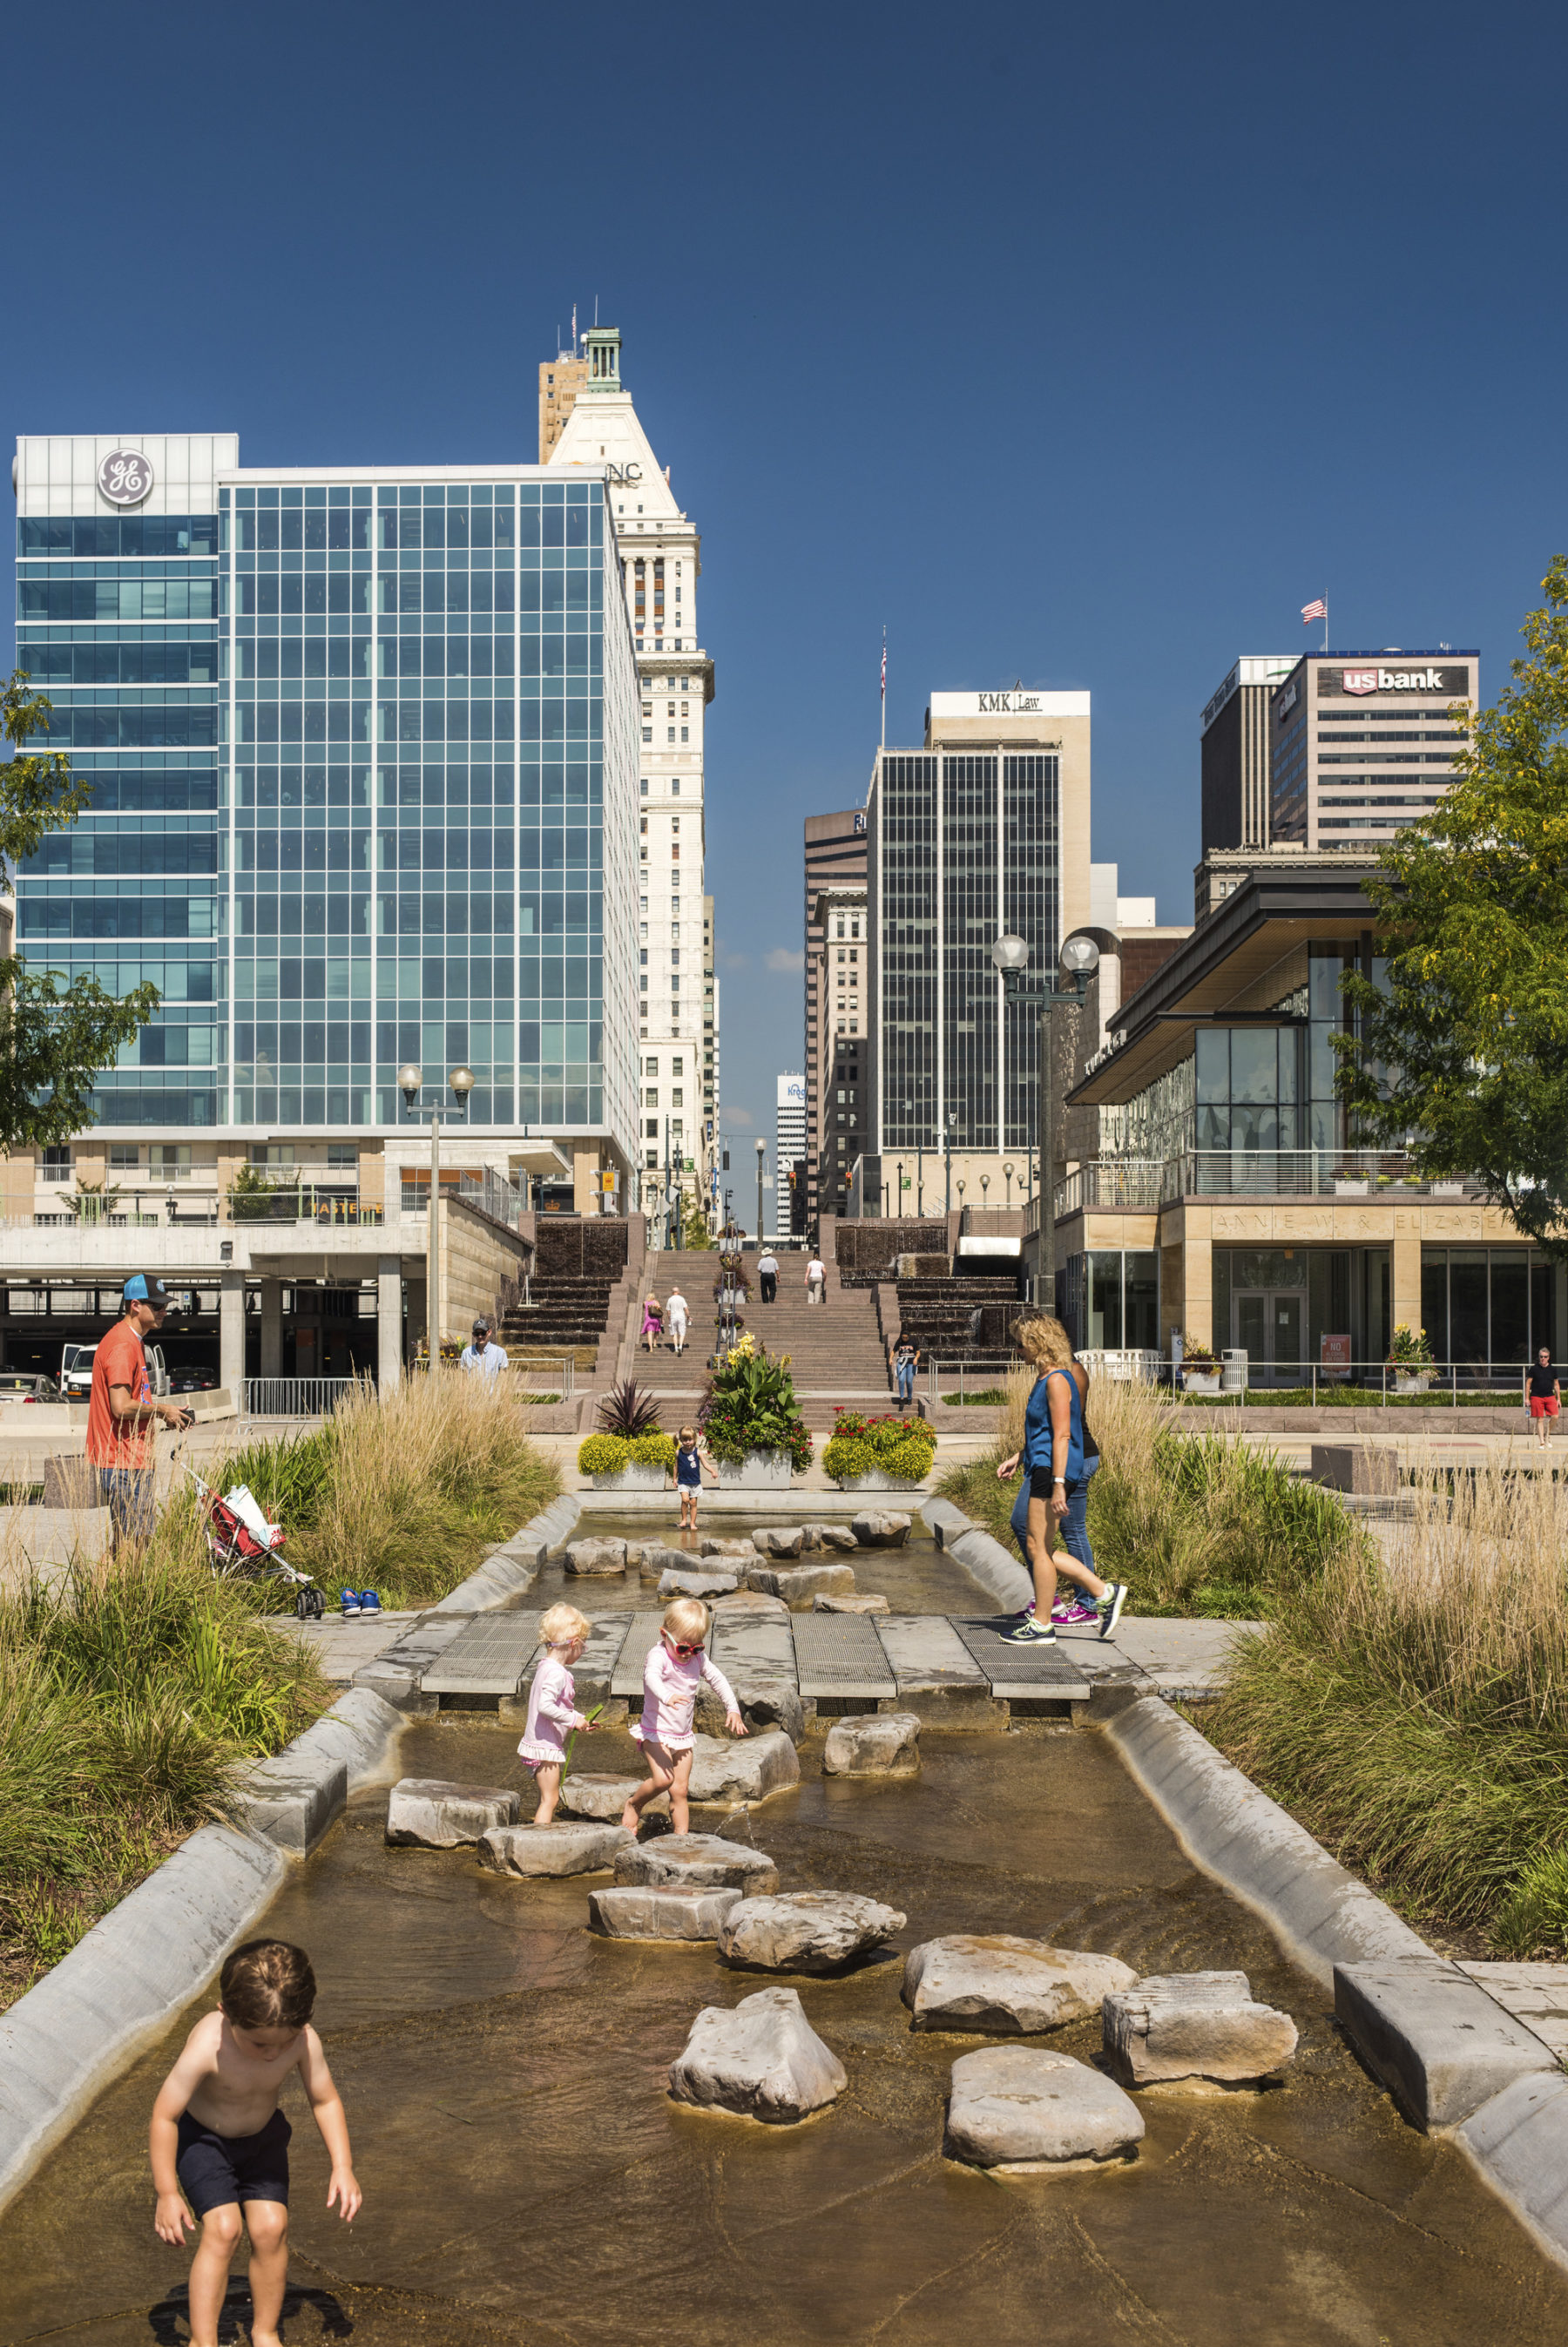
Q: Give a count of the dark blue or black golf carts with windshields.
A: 0